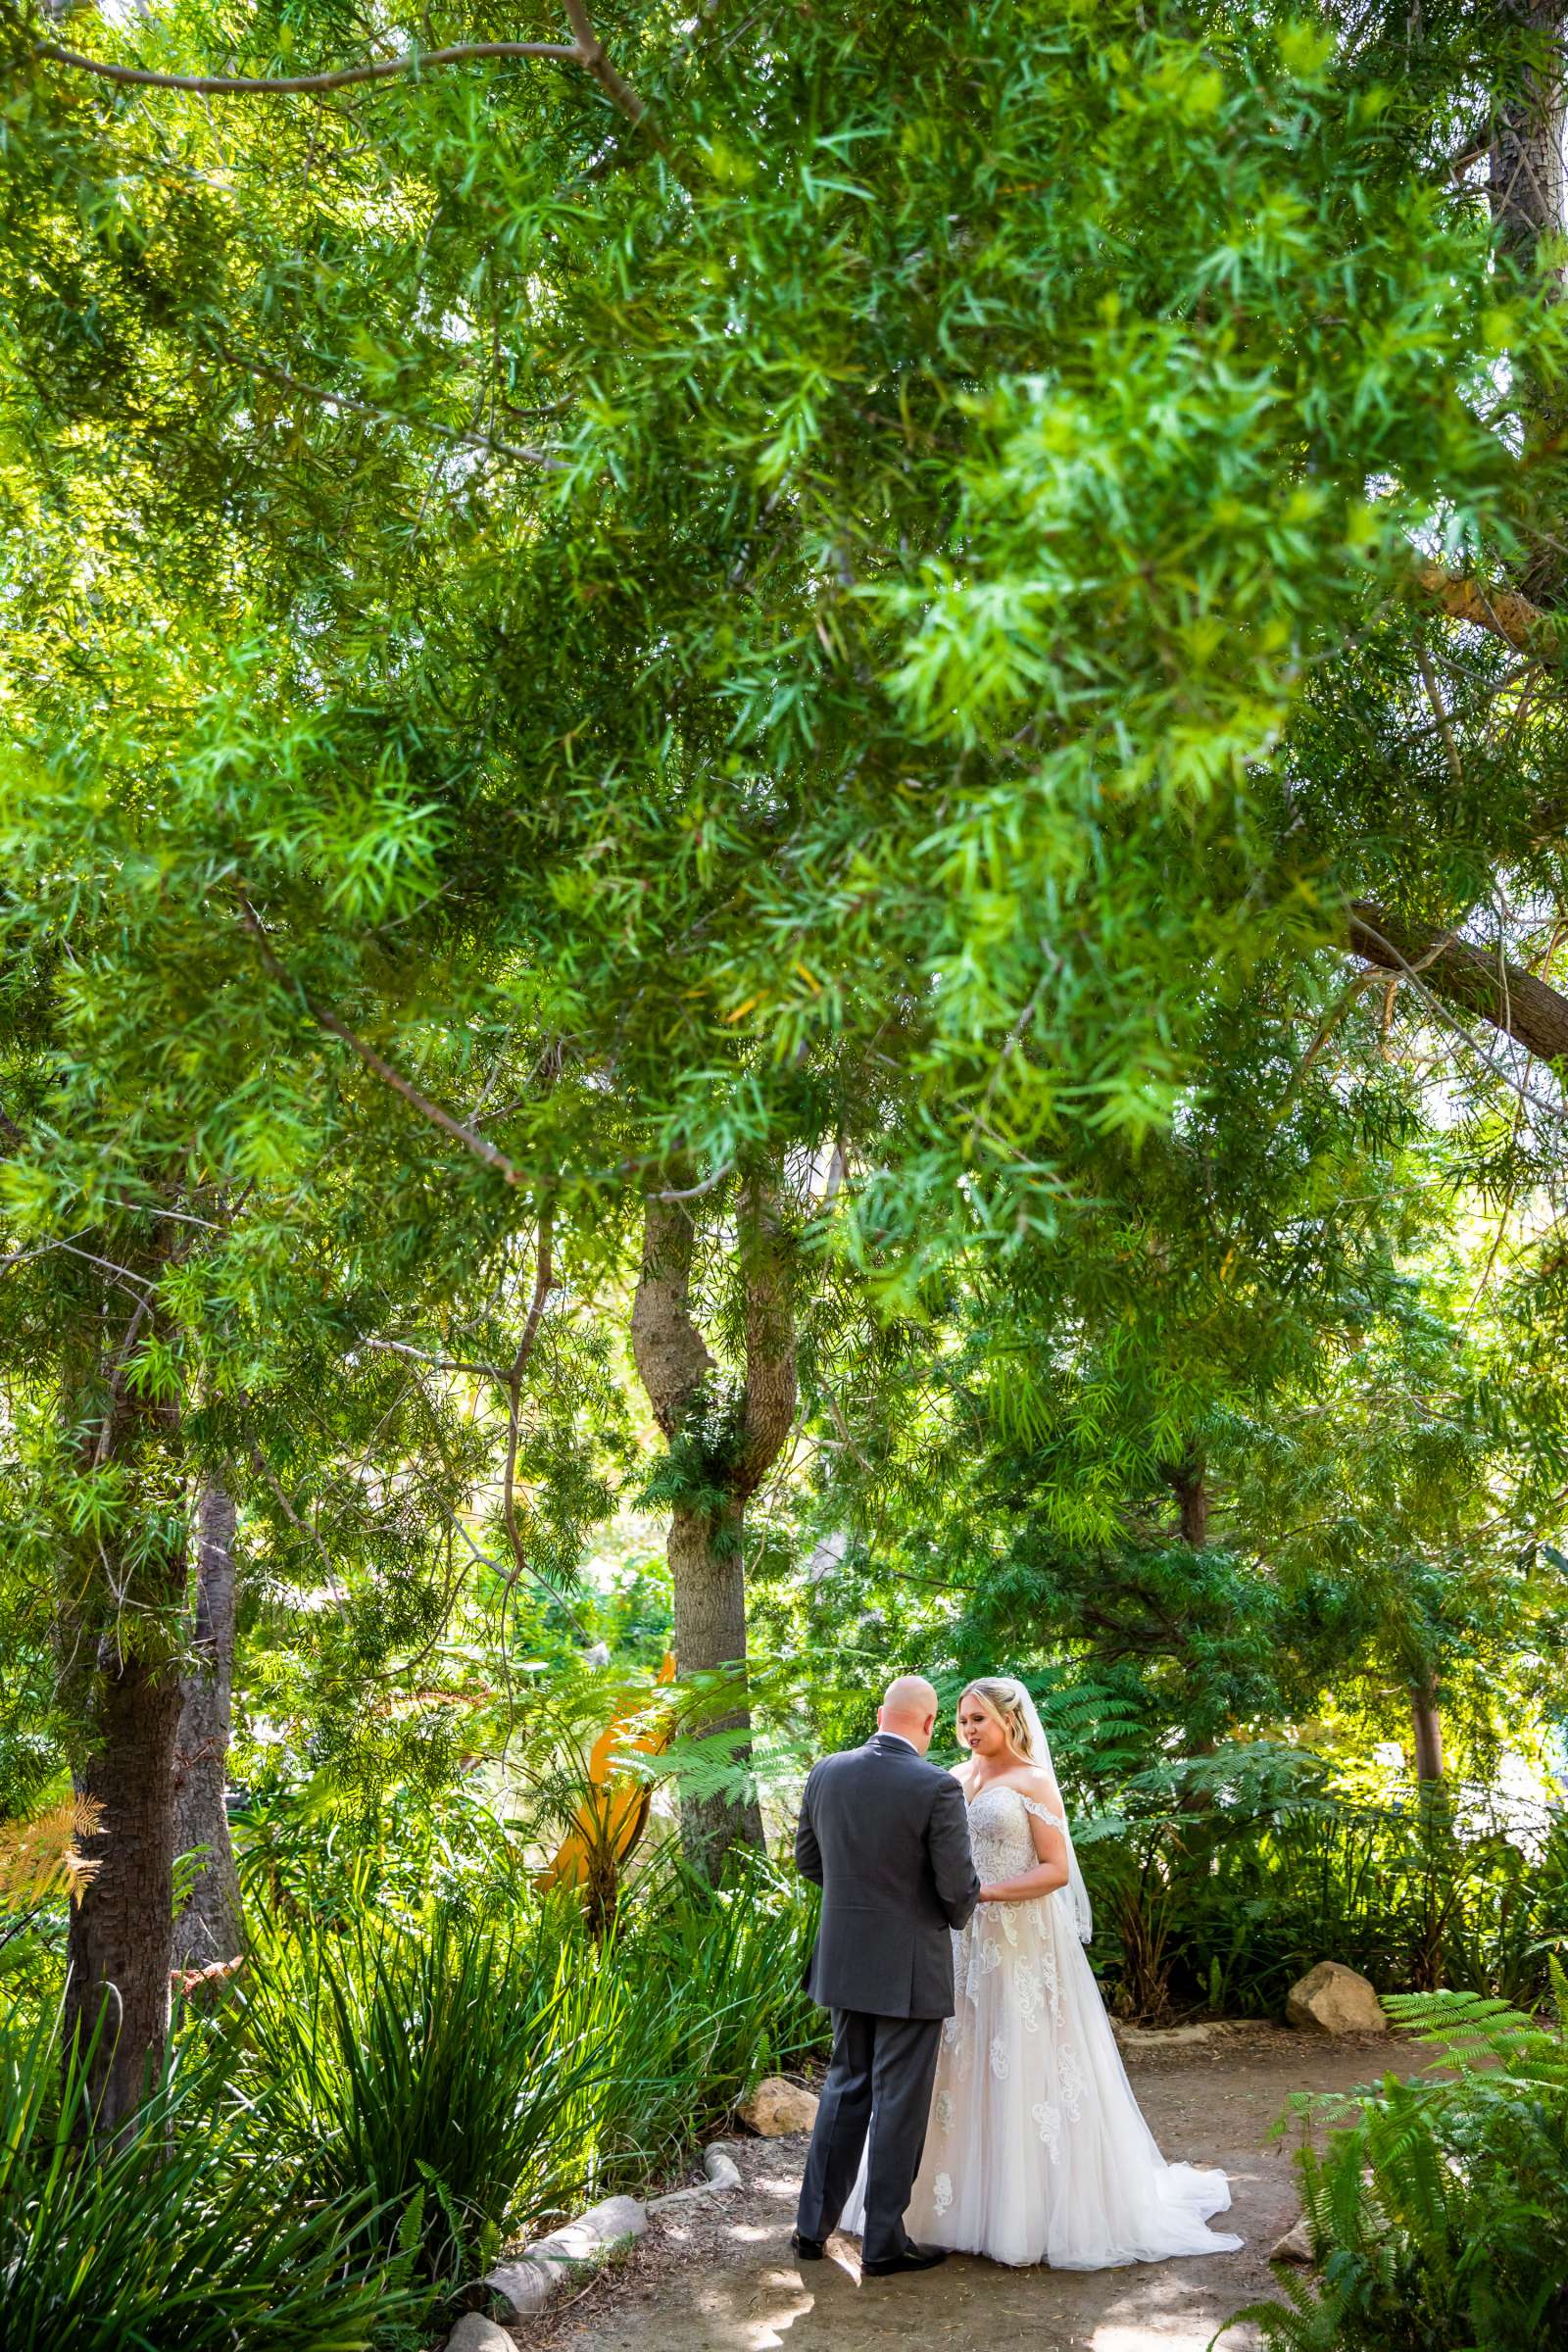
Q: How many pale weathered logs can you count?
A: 2